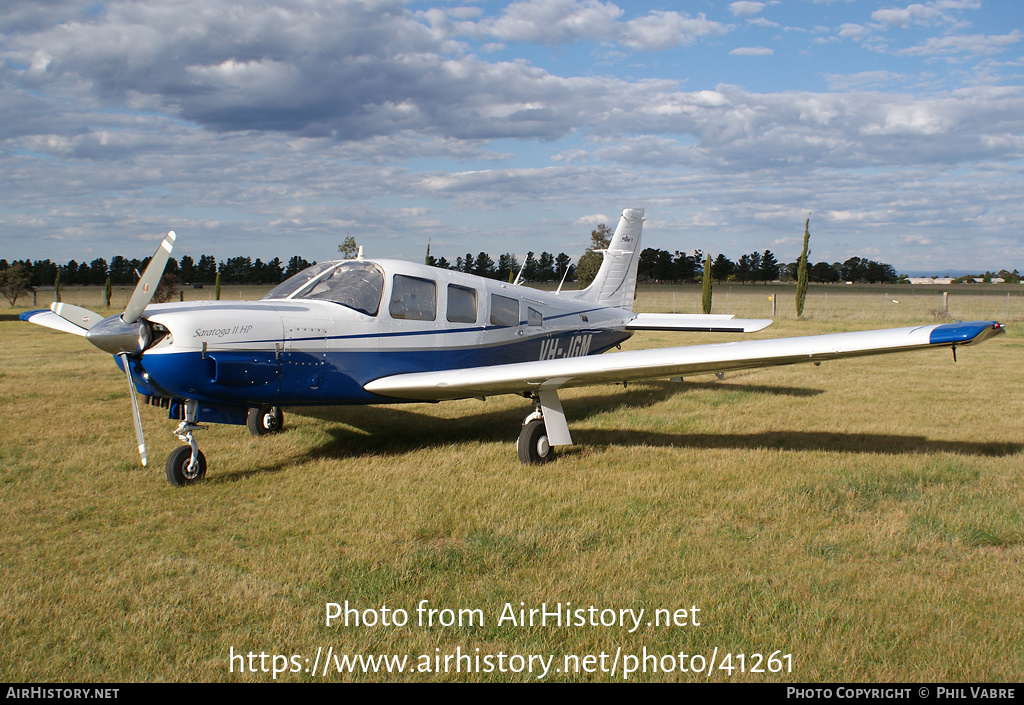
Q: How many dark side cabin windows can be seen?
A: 4